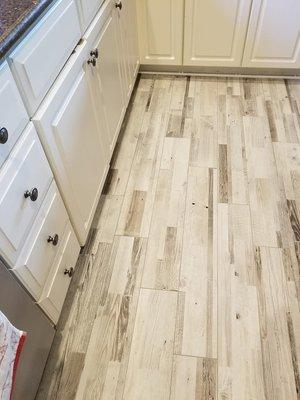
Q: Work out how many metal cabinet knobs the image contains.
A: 7